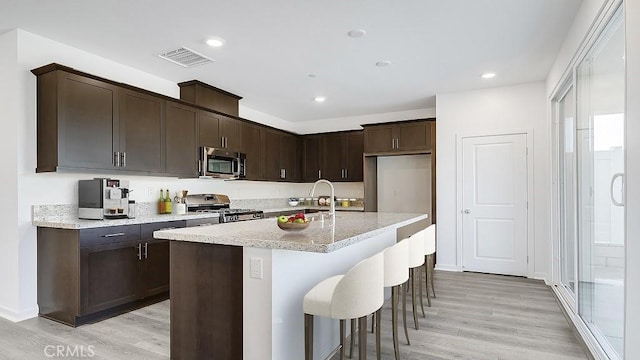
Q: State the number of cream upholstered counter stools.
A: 4